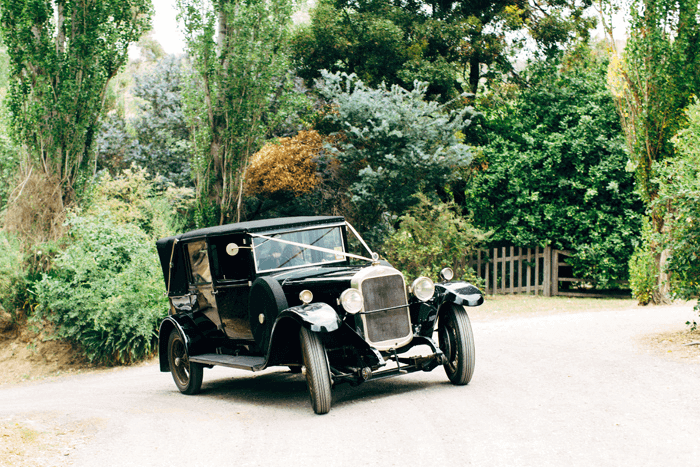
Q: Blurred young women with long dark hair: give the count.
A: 0